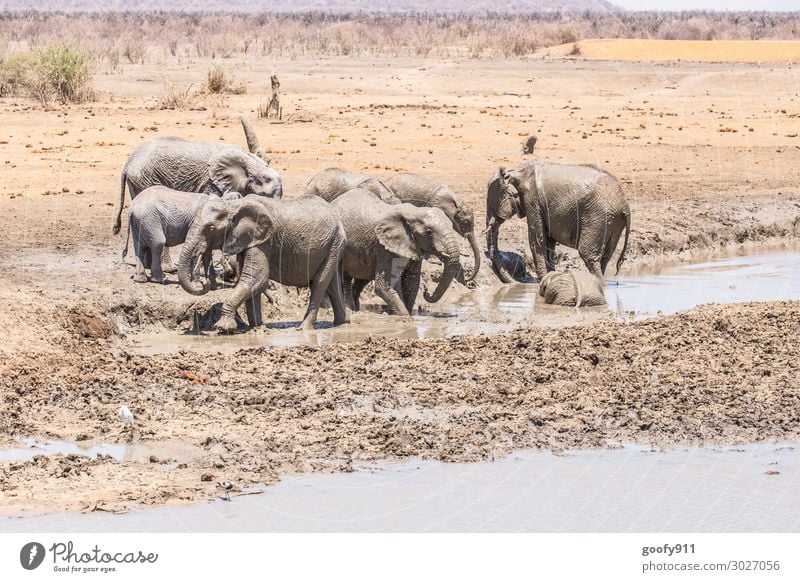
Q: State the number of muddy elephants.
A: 8